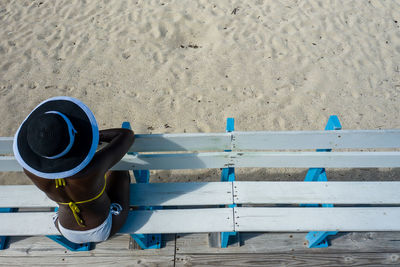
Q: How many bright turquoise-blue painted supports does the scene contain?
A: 5